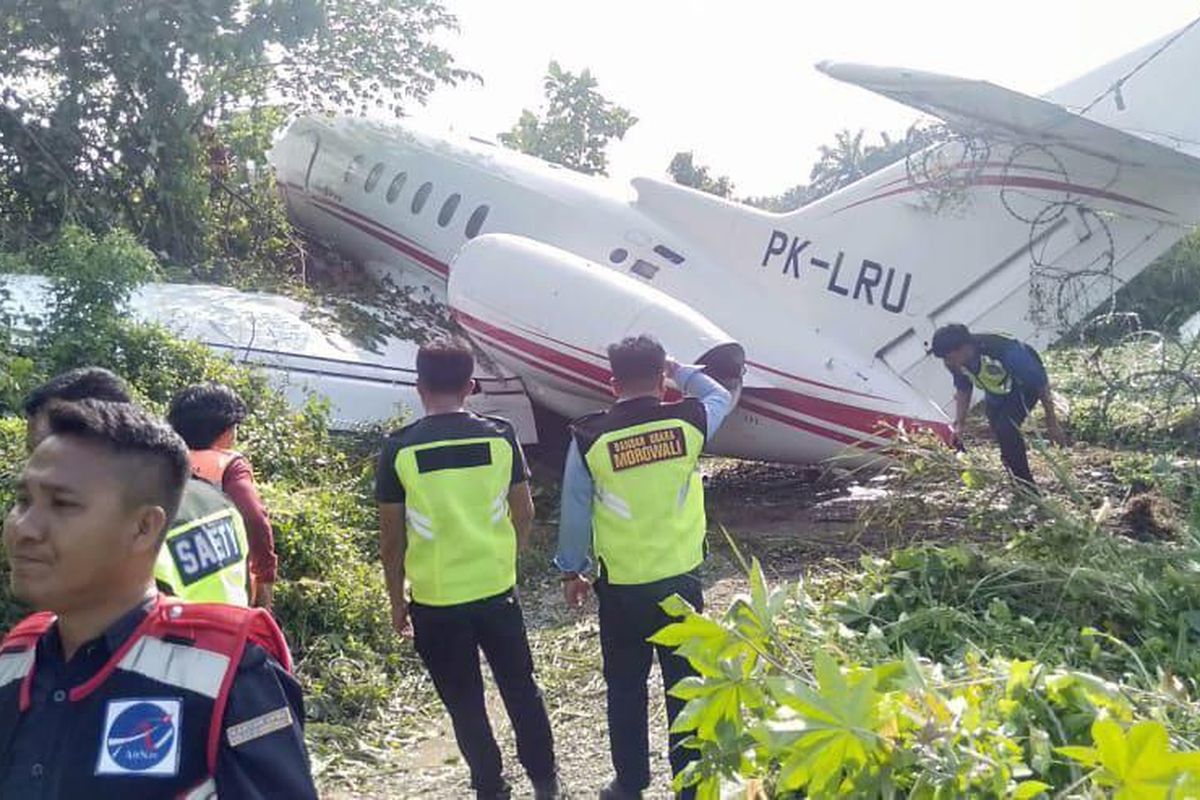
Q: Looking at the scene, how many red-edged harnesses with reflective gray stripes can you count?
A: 1